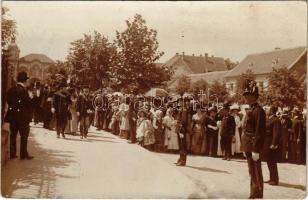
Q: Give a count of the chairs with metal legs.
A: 0